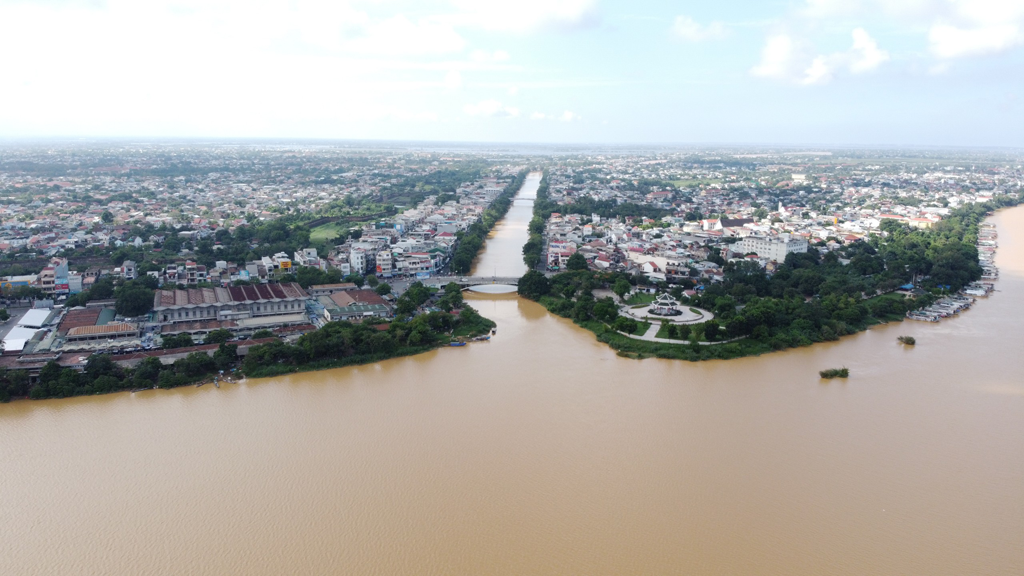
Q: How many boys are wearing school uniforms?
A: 0